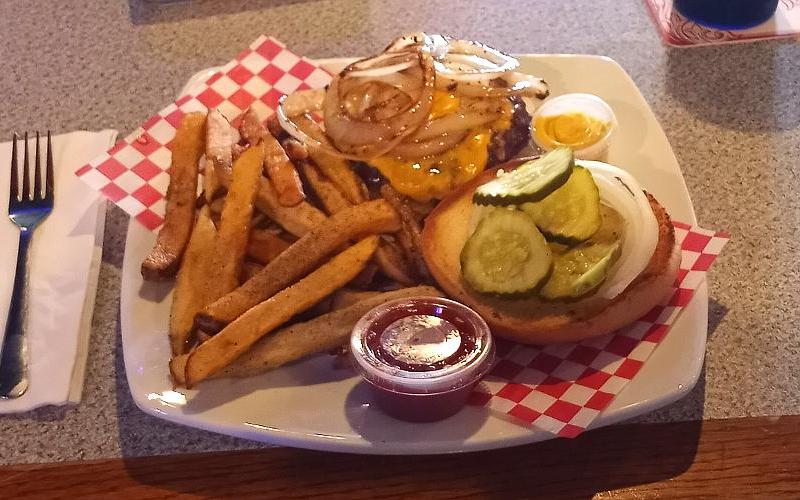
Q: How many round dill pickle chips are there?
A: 4